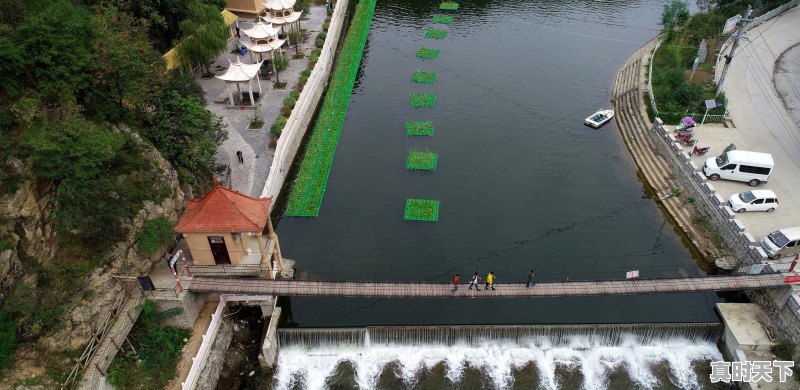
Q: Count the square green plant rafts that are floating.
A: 9